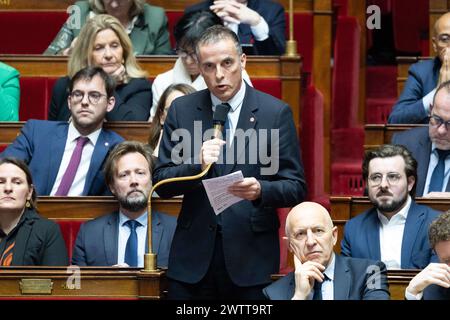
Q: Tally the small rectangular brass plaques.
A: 1